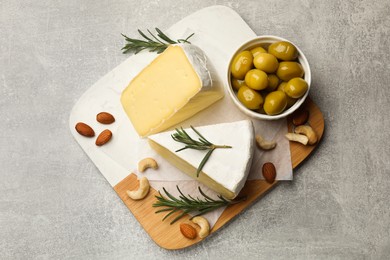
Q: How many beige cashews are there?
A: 6